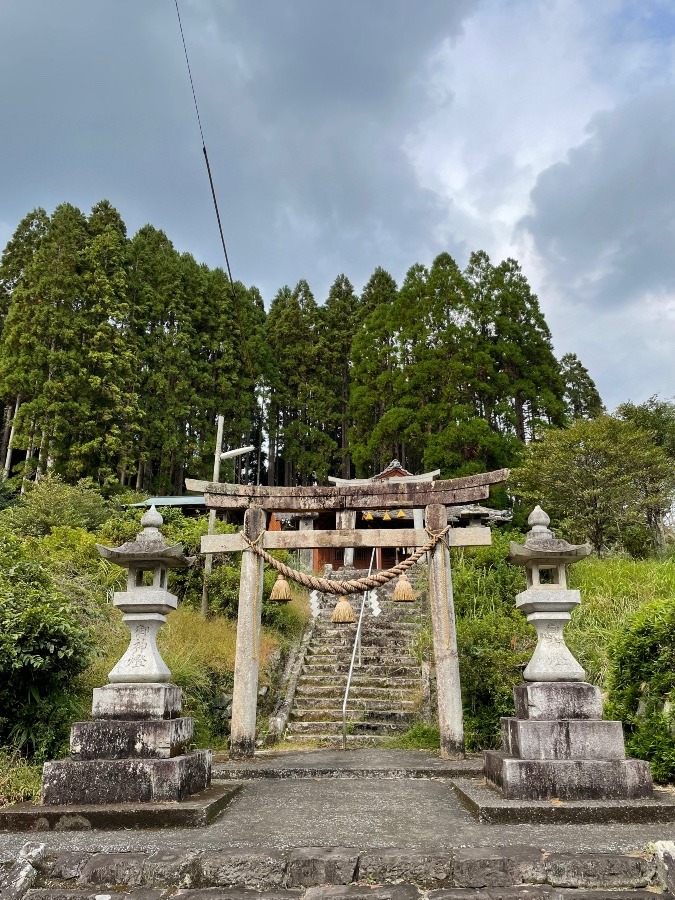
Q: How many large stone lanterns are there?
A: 2